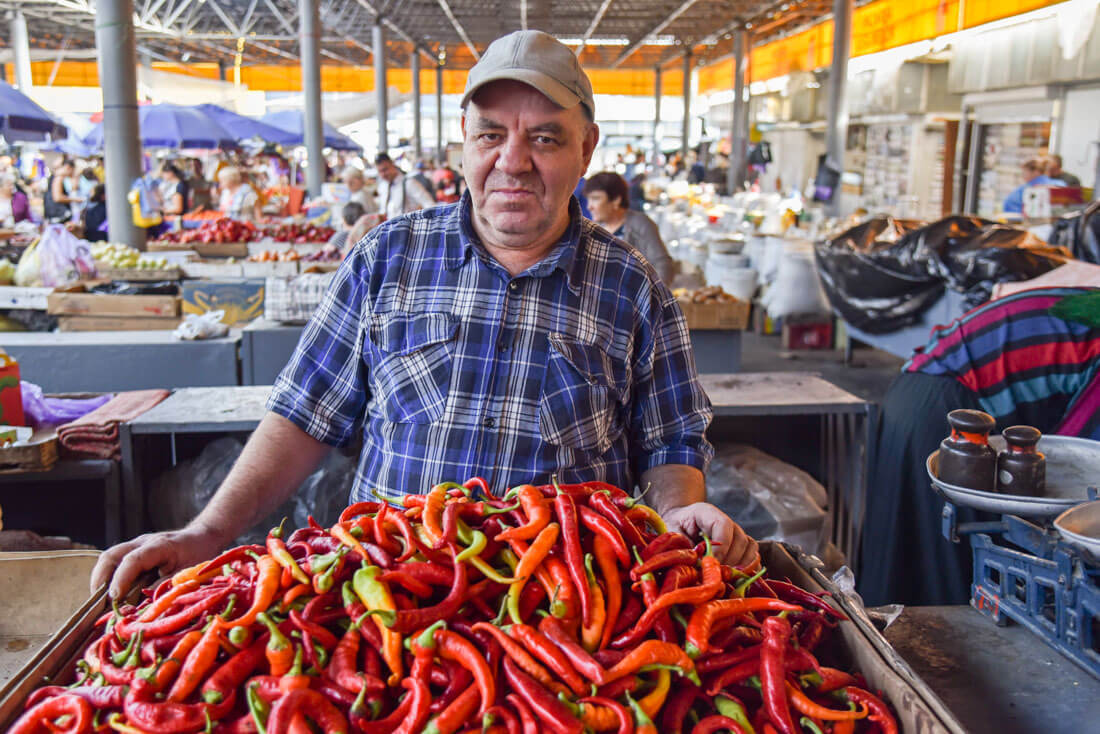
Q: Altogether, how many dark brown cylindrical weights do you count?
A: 2